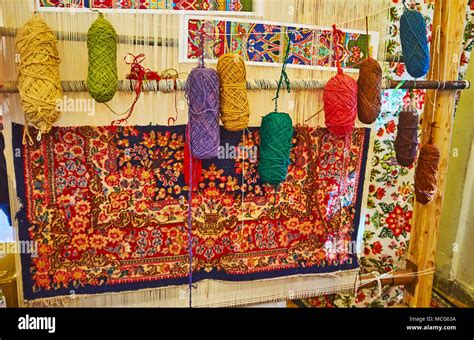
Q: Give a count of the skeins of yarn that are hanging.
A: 10